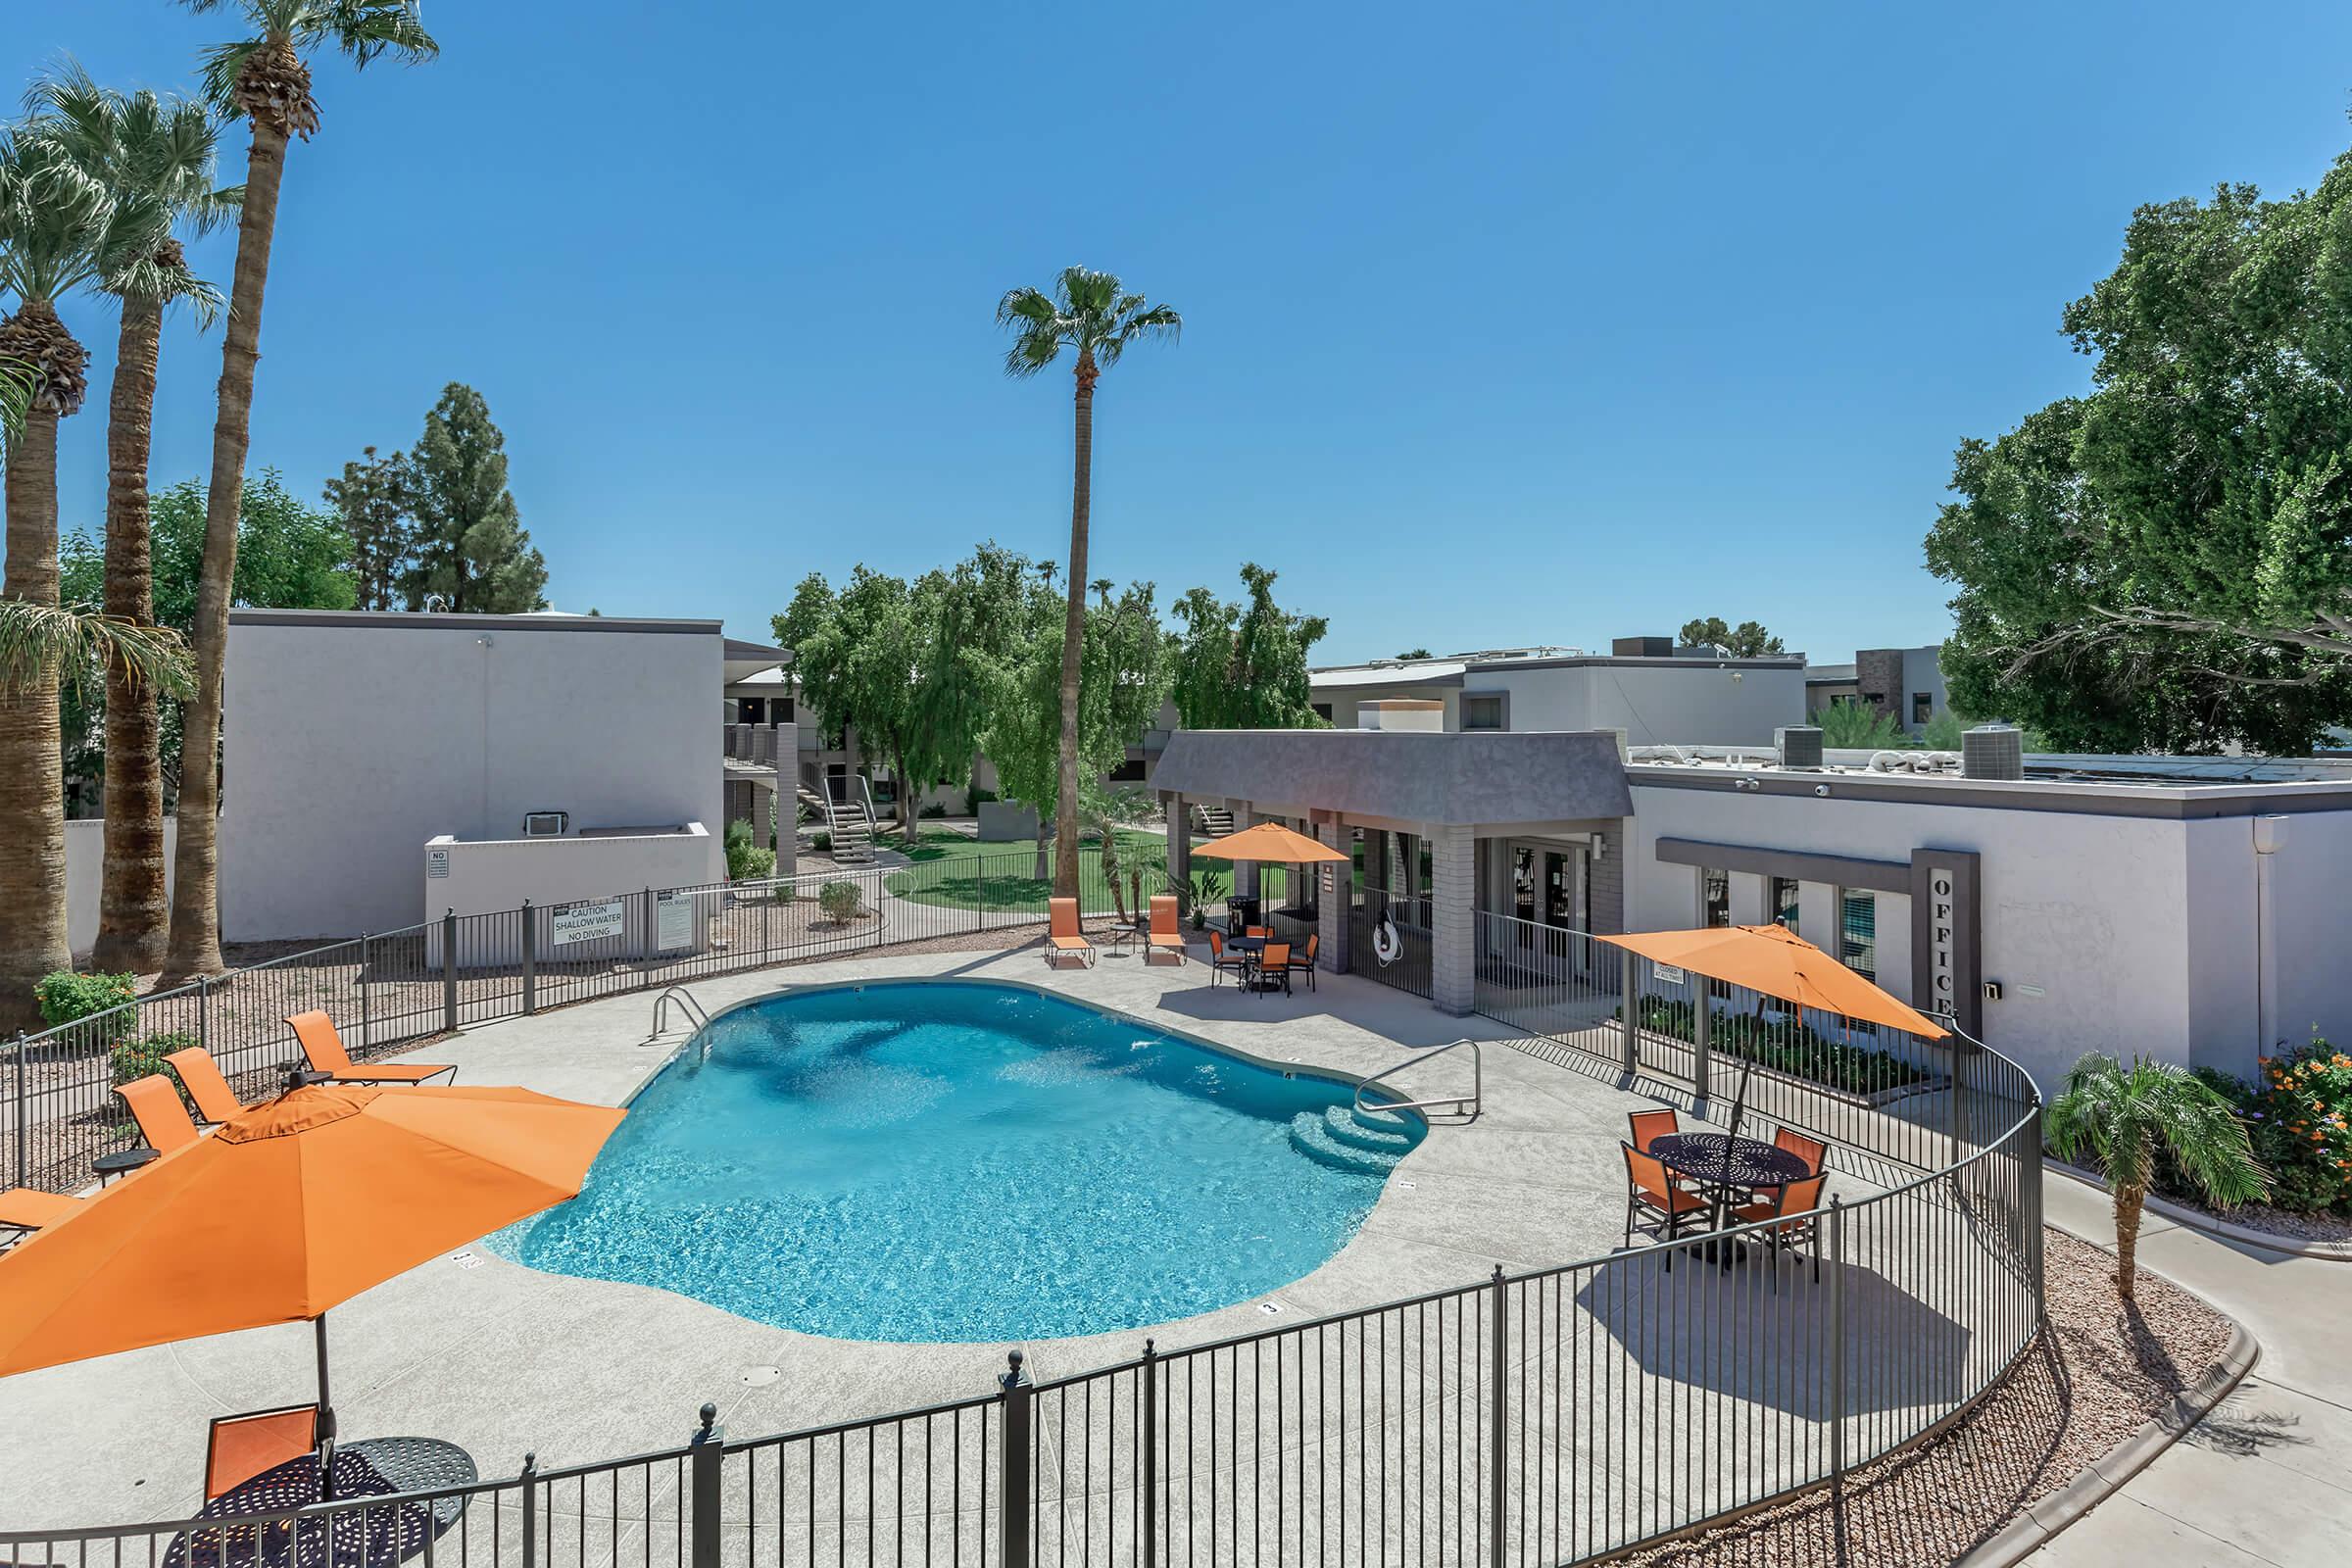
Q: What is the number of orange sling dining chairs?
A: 9